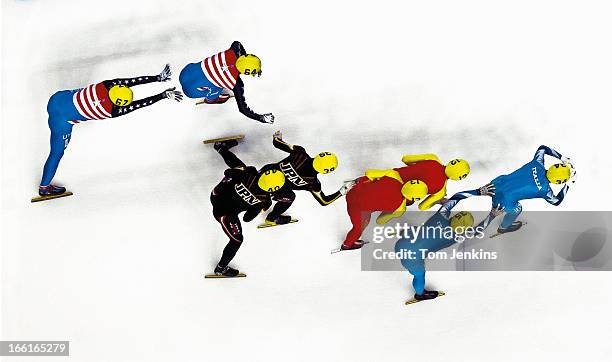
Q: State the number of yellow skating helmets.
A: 8